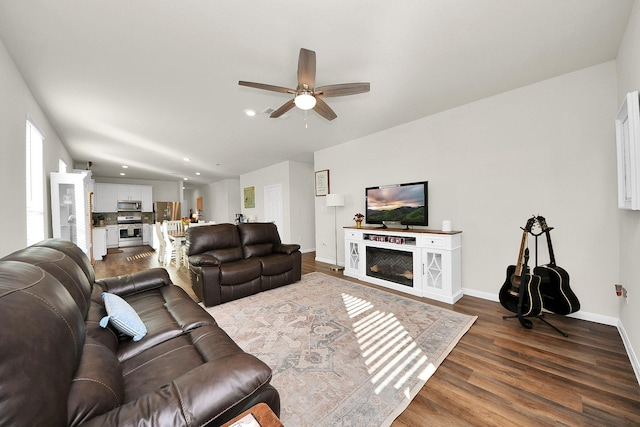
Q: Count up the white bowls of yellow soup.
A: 0